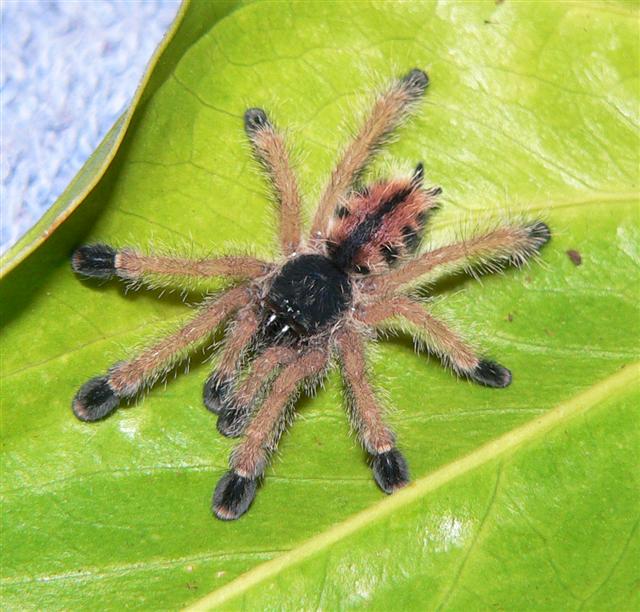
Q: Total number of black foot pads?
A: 10